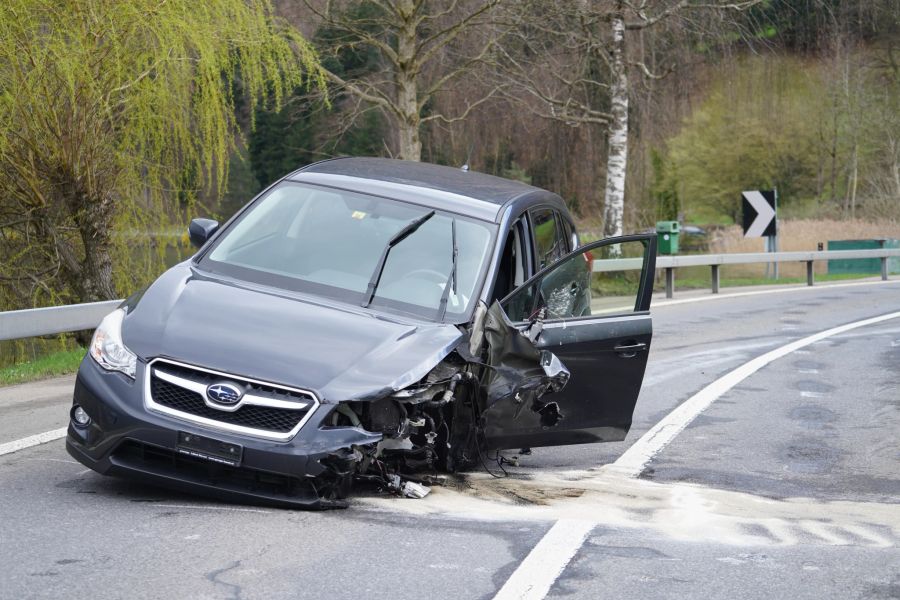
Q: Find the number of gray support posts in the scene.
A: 4